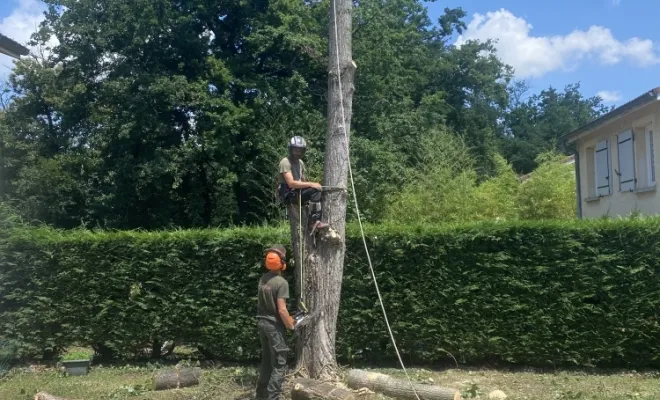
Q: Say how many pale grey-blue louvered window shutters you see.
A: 2